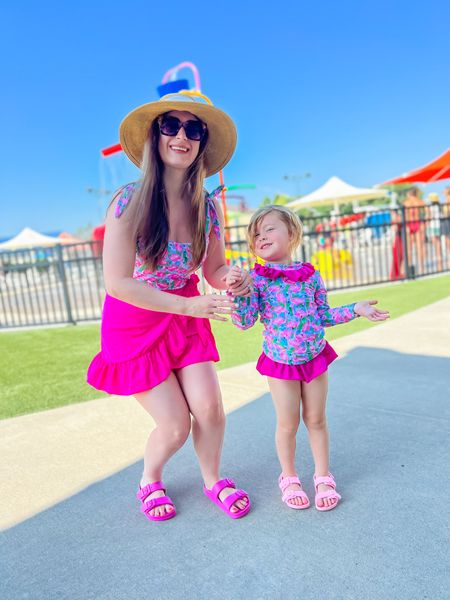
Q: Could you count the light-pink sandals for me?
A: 2